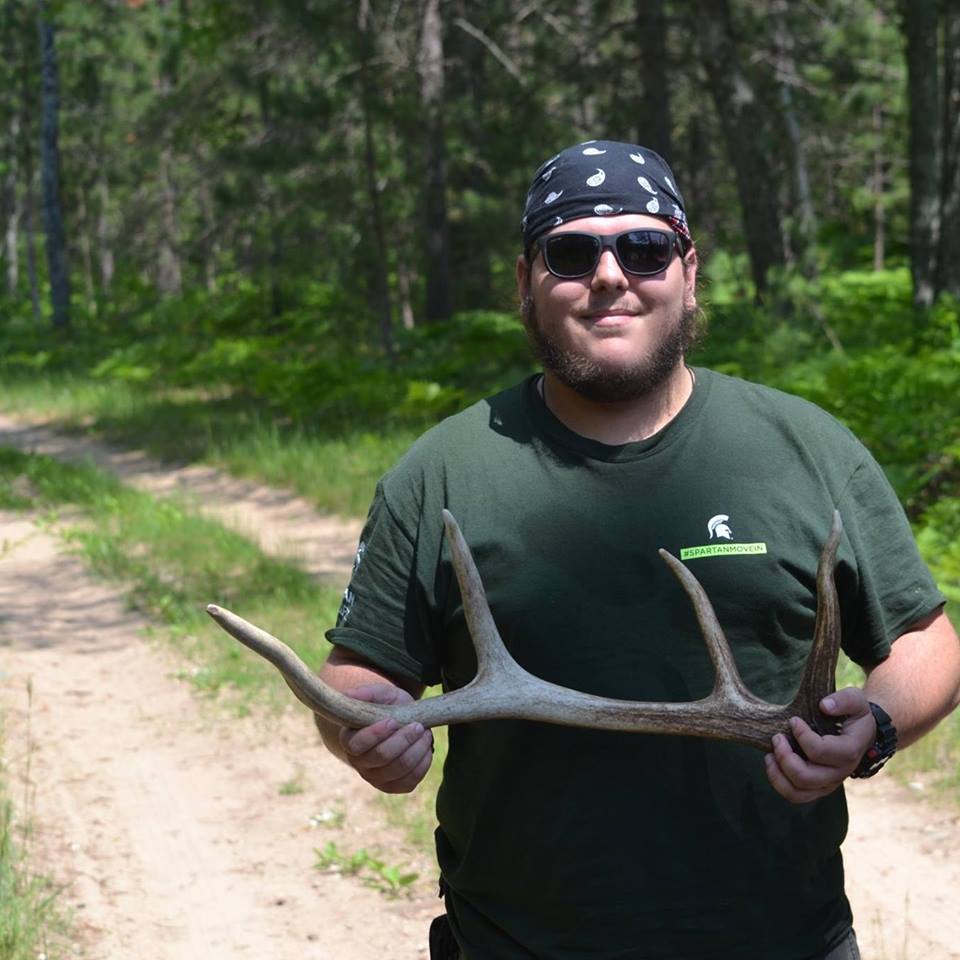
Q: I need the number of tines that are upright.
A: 3